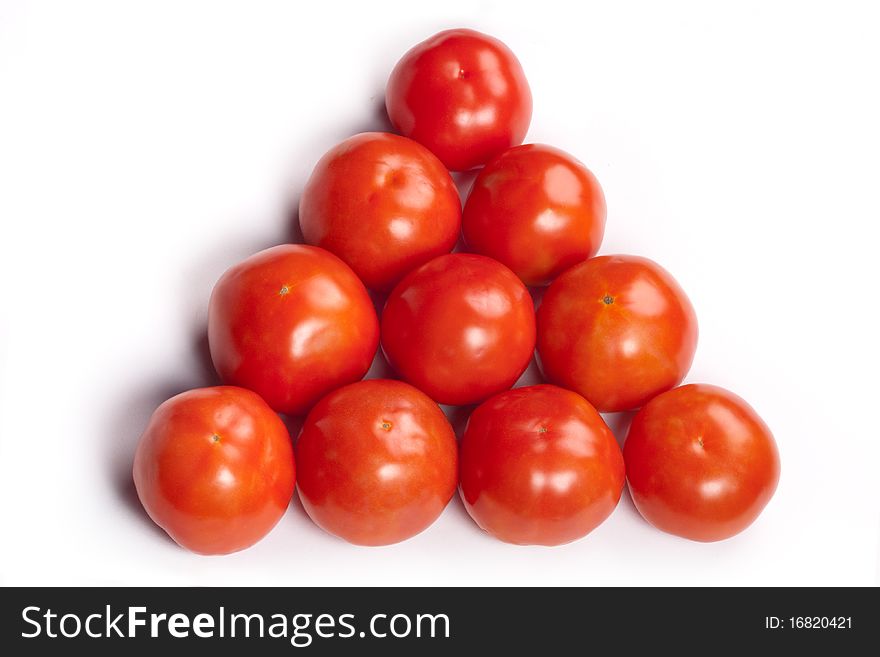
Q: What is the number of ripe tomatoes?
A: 10